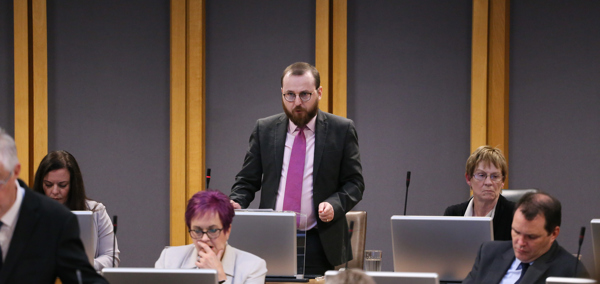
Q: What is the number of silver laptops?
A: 7